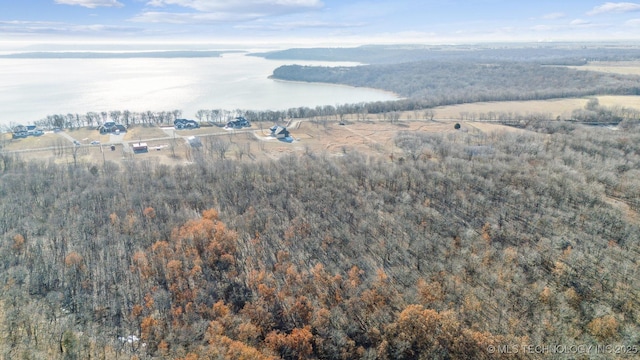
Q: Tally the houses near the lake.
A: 5